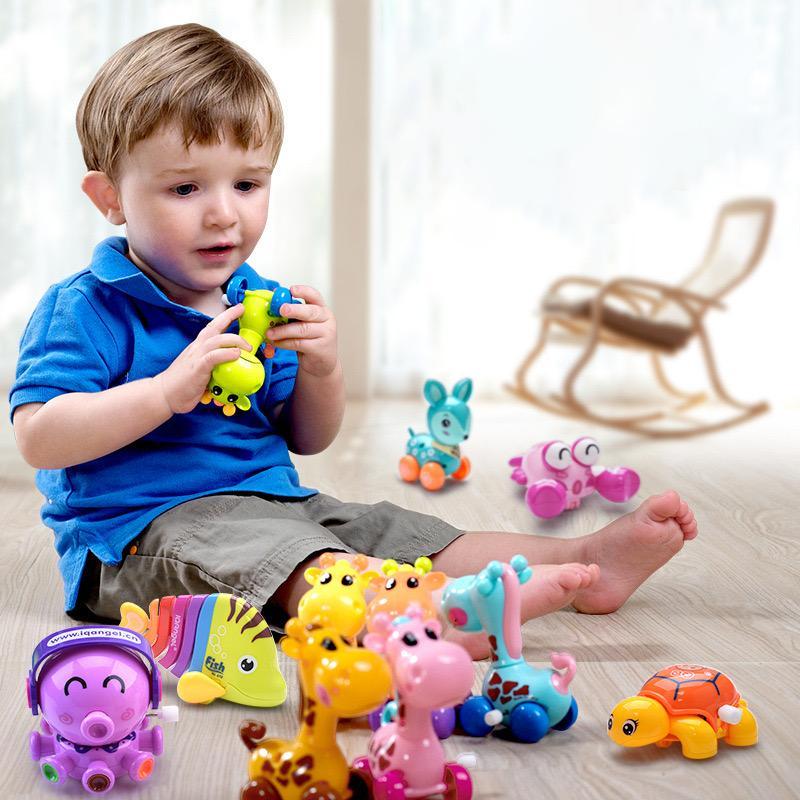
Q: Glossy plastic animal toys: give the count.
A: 11